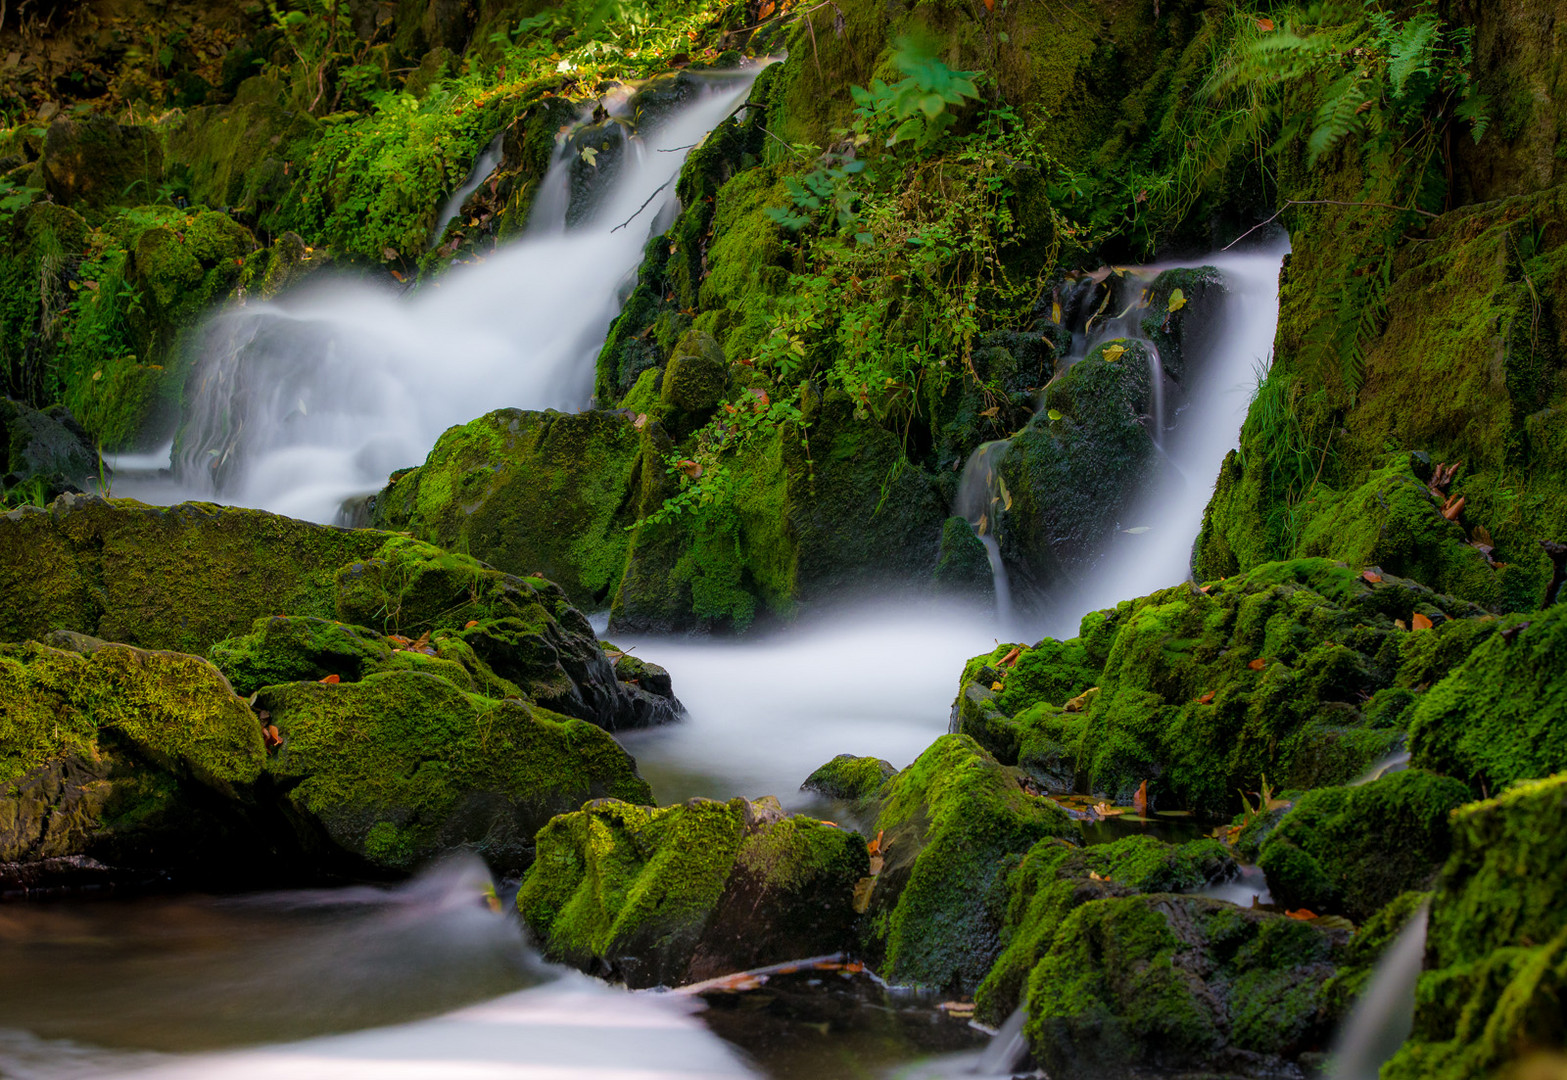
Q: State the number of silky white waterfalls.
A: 2